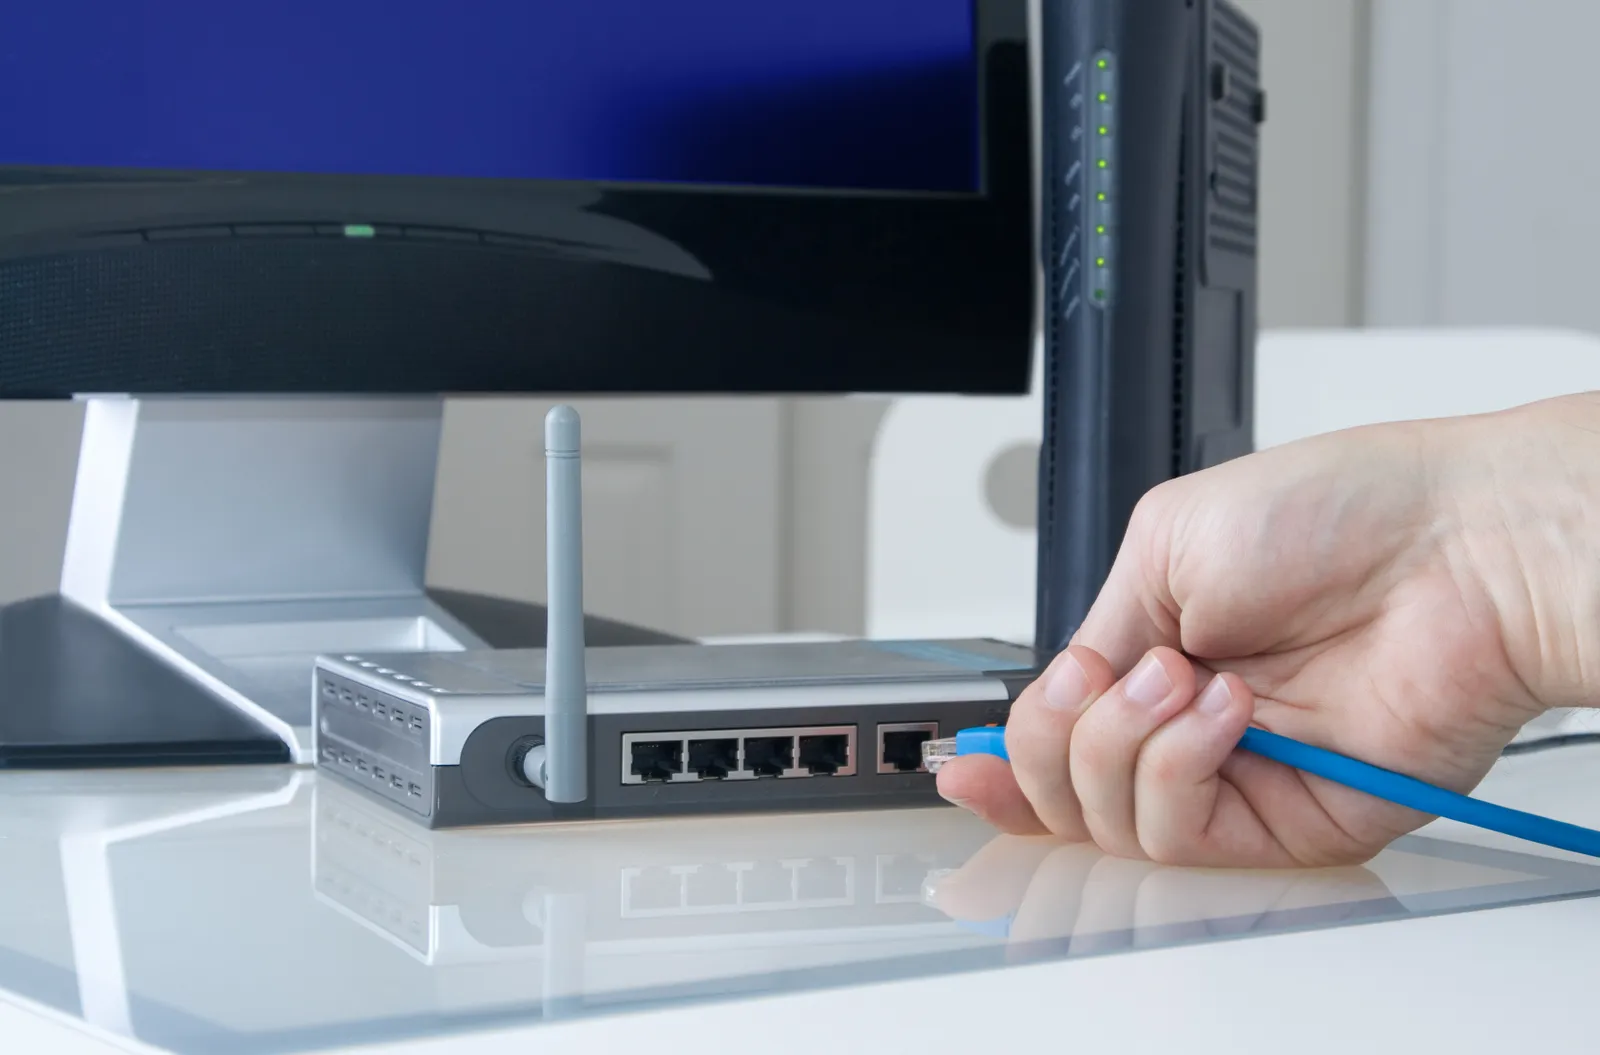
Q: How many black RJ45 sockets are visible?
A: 5